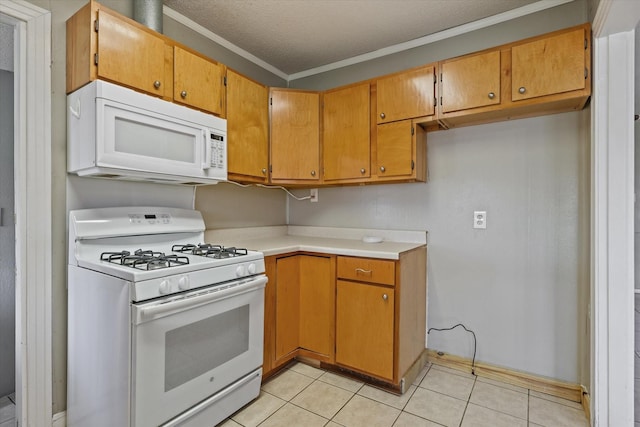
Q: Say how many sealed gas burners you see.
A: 4